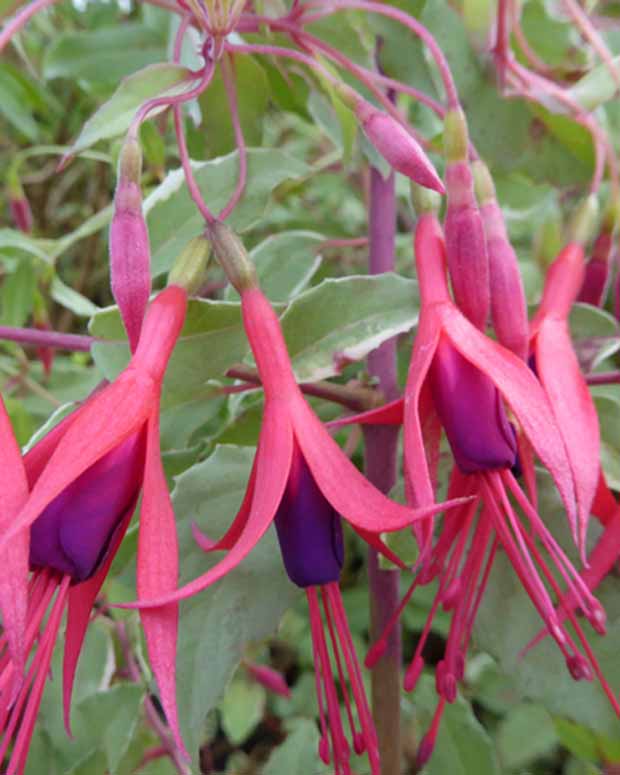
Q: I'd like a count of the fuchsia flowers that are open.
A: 4